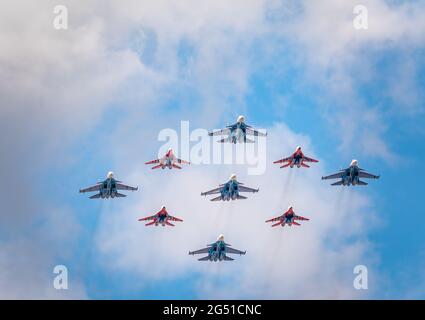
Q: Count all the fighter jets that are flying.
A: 9